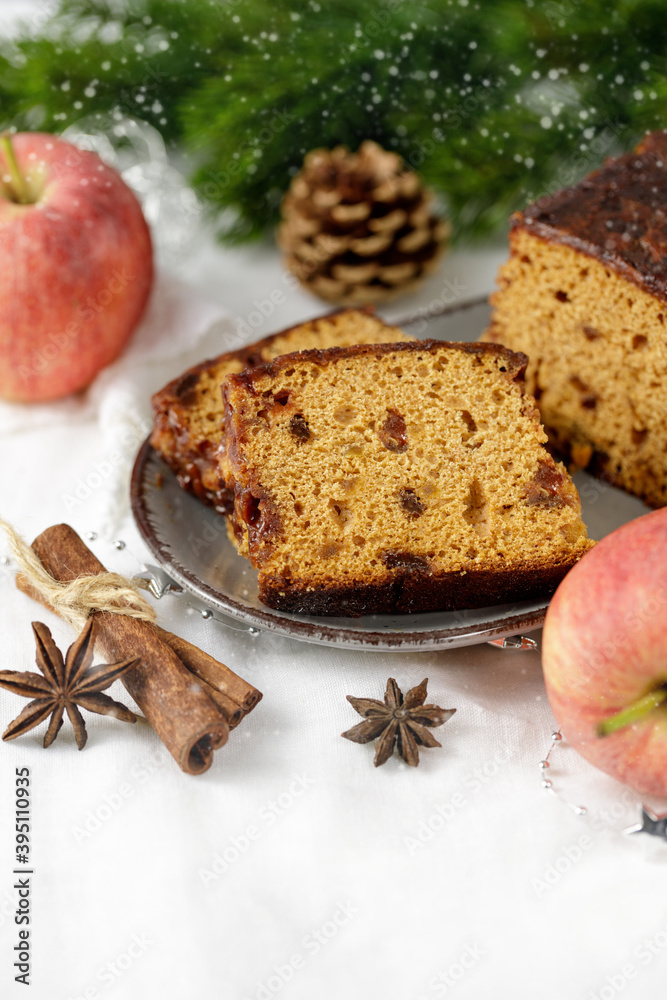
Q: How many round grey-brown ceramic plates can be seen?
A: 1